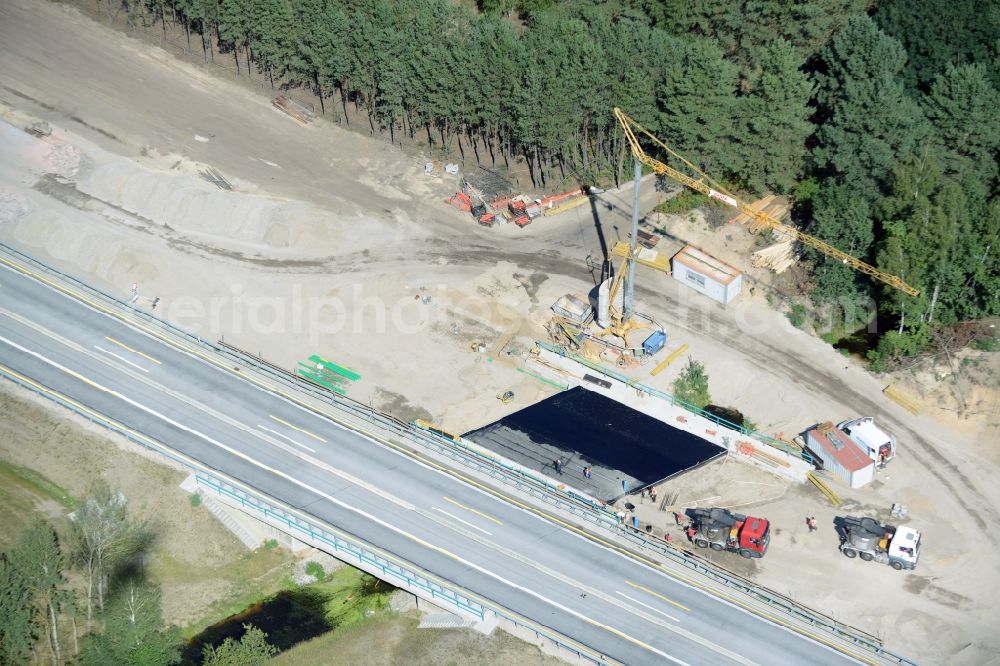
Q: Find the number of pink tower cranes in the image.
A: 0